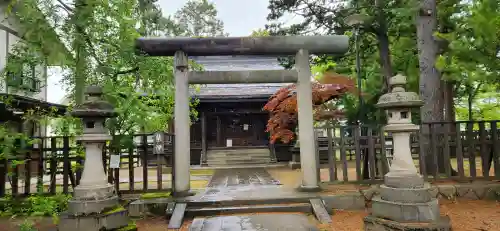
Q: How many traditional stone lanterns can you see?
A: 2